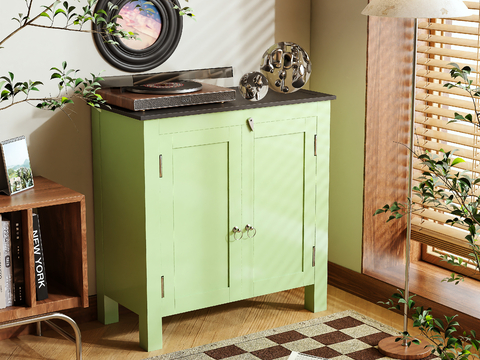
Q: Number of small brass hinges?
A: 4